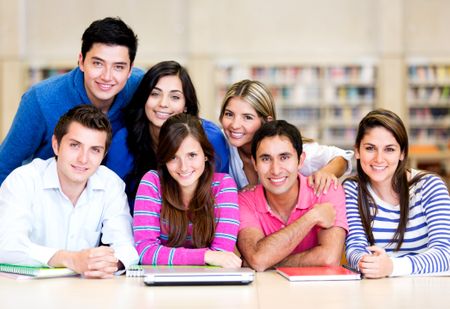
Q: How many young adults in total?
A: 7